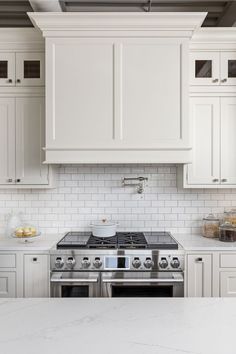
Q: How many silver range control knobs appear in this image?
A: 8